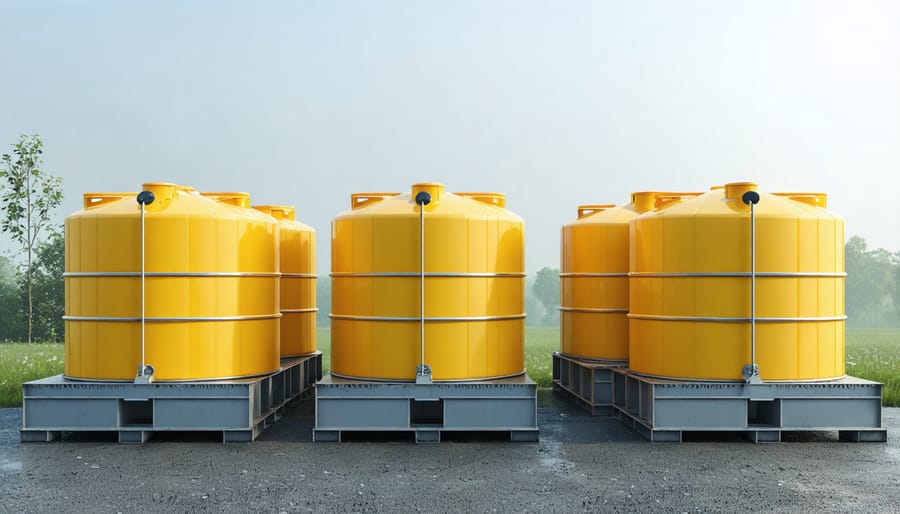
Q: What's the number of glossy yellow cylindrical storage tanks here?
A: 5